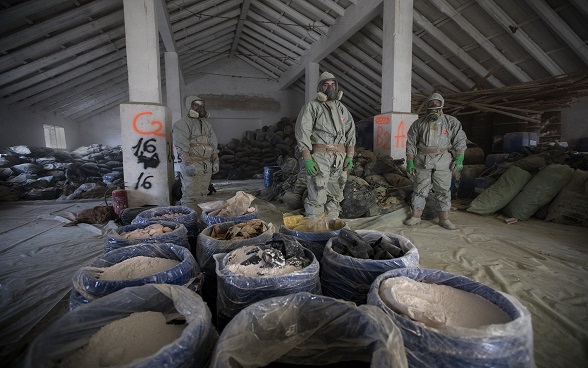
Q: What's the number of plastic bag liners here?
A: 11